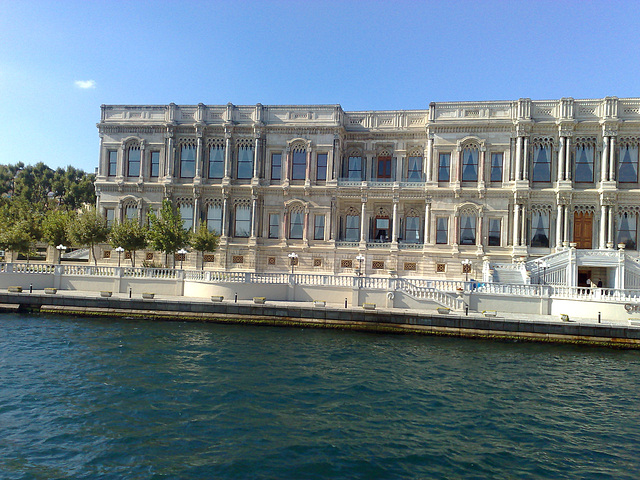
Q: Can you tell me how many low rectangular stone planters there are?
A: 12